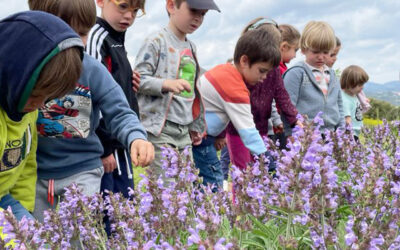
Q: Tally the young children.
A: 10